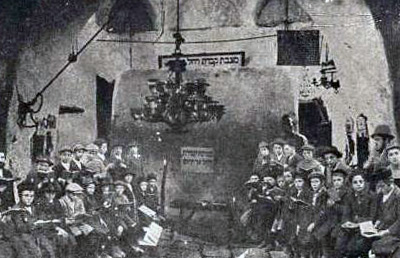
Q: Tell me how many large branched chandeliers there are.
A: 1